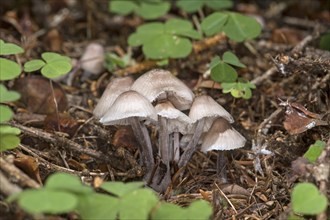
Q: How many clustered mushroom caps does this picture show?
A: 6